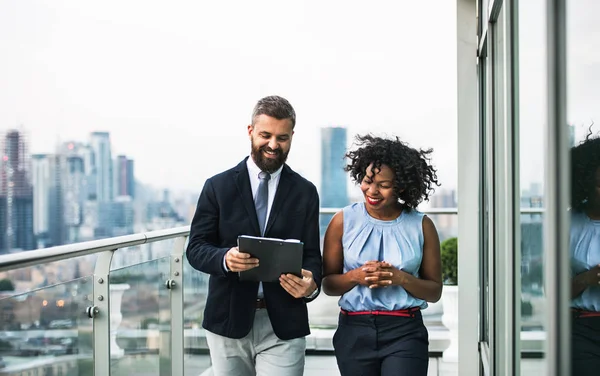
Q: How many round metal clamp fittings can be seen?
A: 2